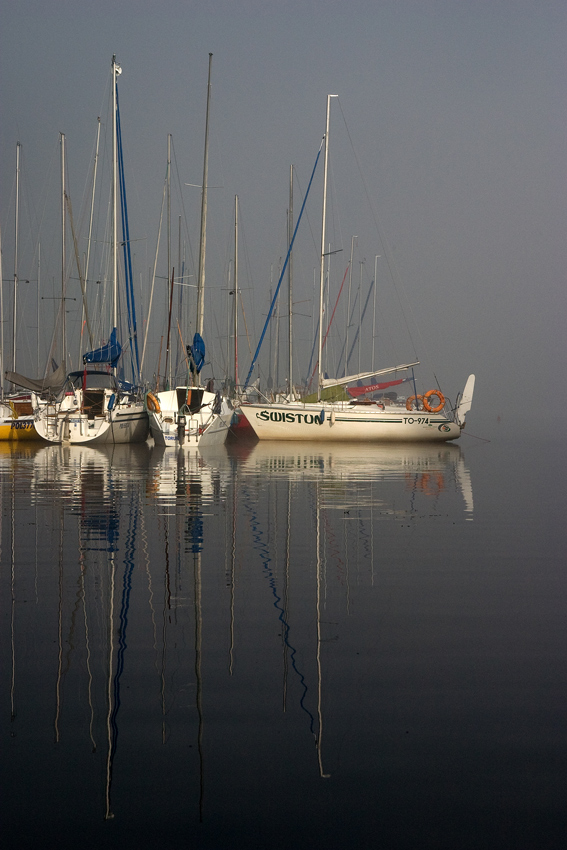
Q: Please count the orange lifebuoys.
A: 3